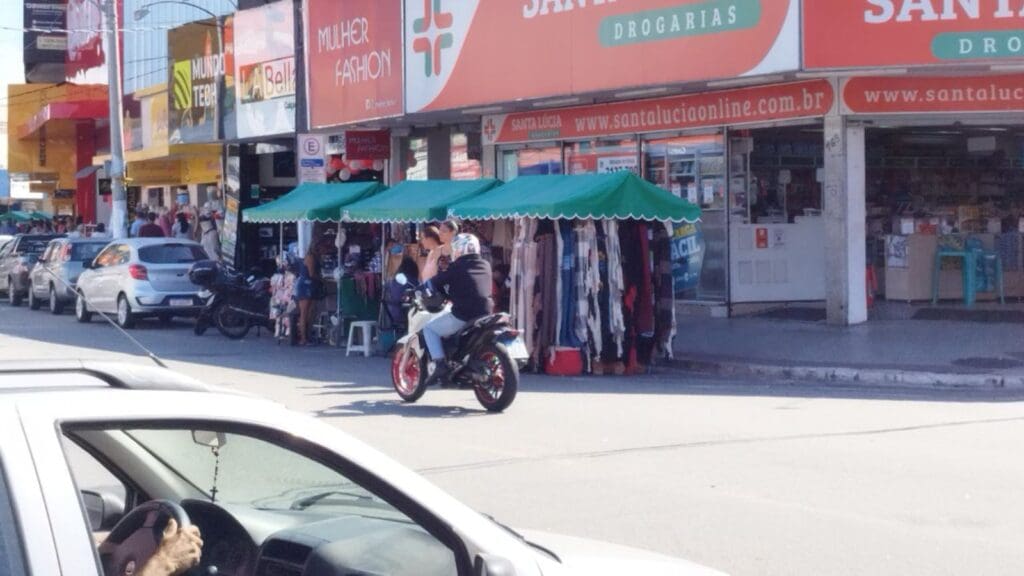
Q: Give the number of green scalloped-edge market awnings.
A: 3